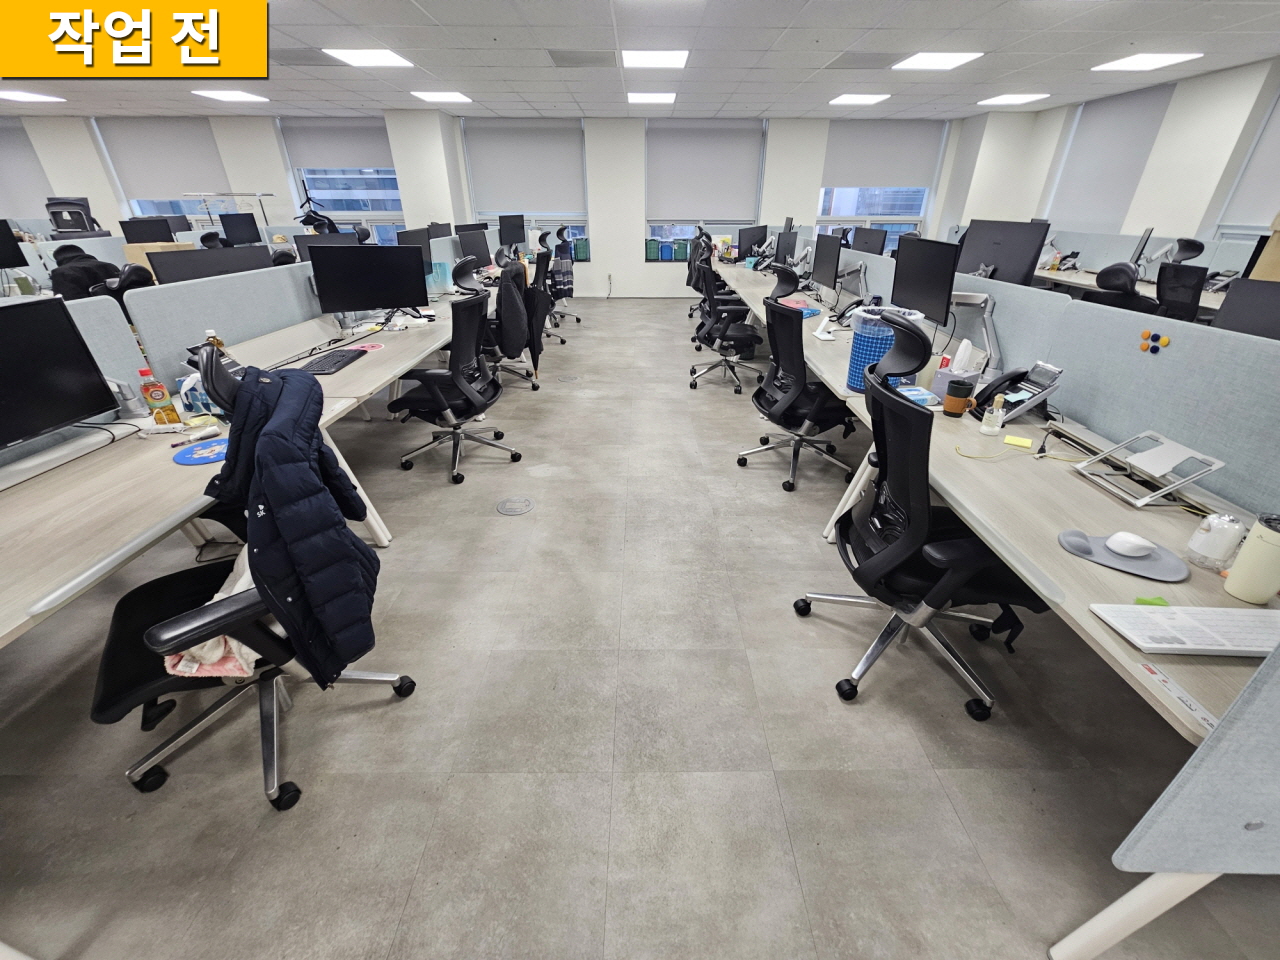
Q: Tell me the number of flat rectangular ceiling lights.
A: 10